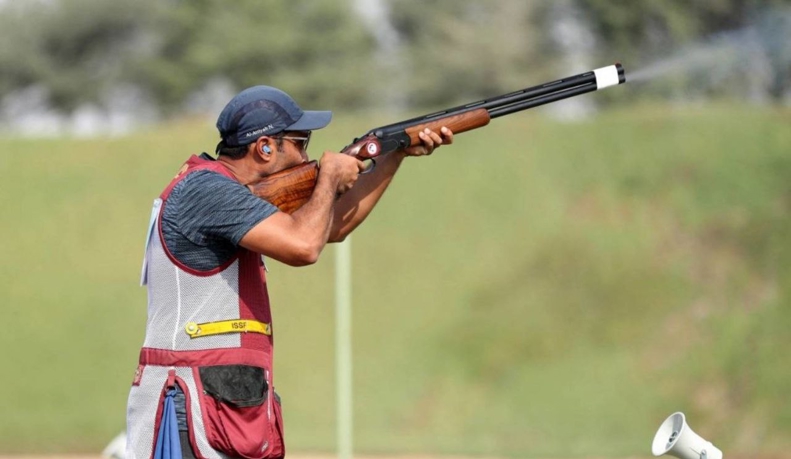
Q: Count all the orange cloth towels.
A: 0